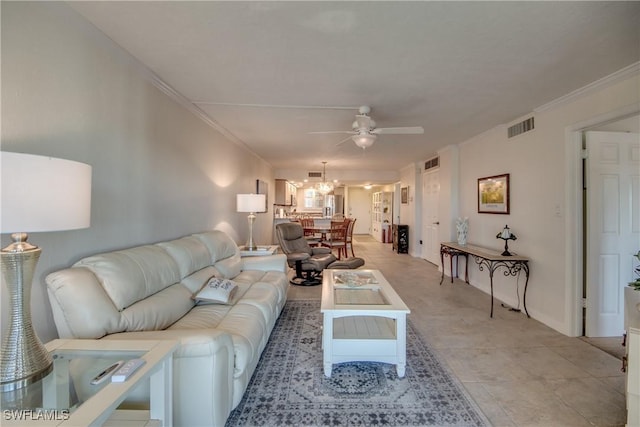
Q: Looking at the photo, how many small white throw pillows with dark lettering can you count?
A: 1